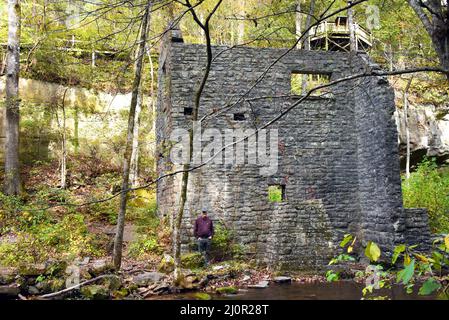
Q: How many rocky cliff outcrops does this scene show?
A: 2